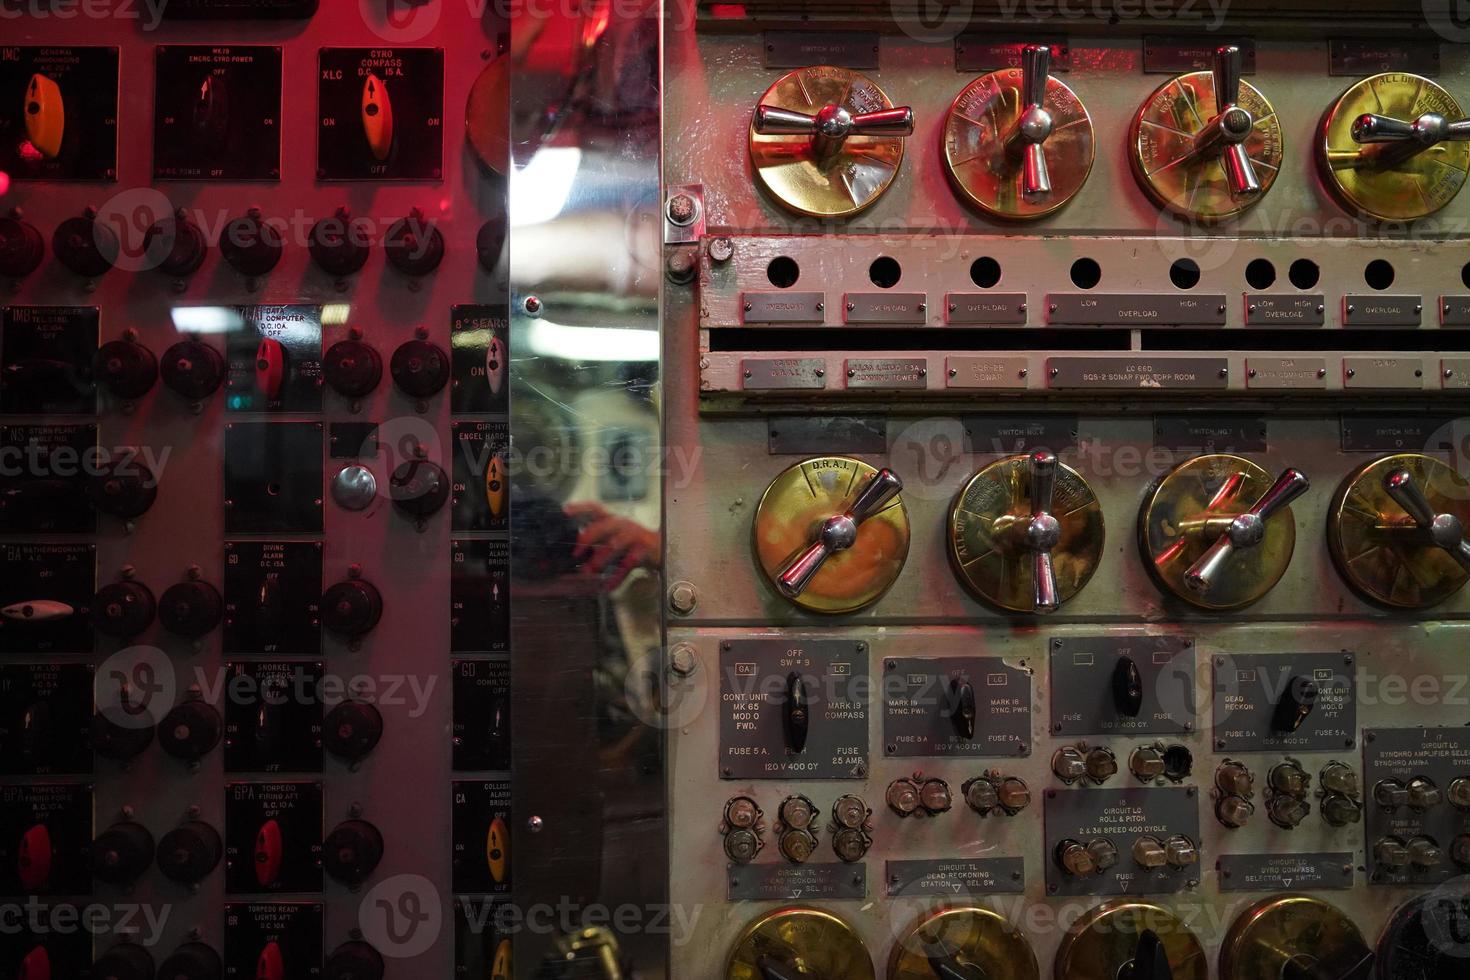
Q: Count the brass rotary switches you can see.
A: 12